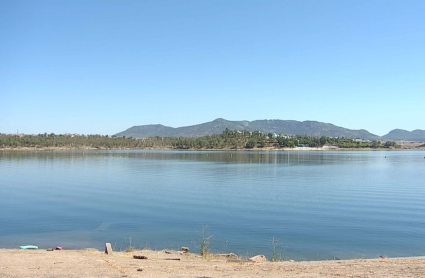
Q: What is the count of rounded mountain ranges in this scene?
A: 2